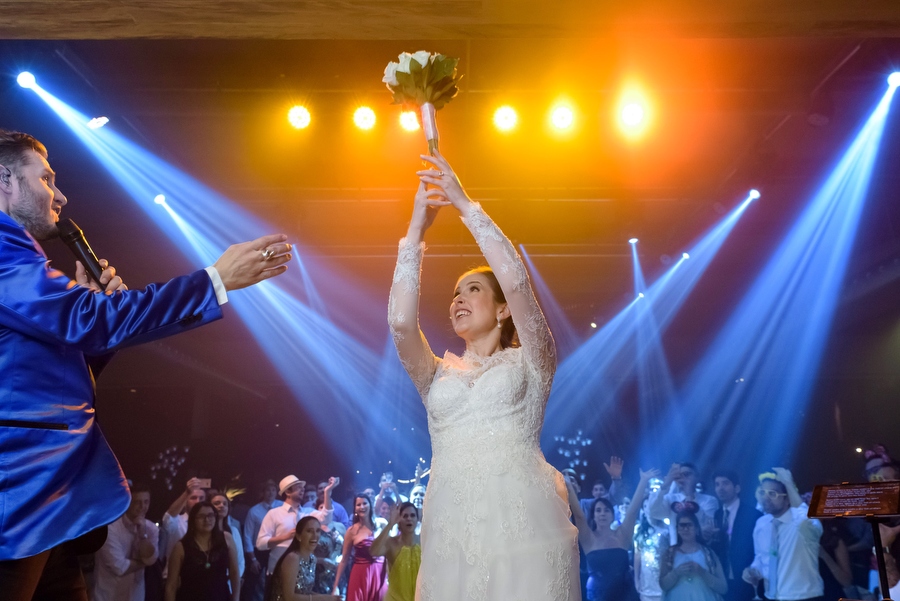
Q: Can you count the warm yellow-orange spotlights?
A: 6